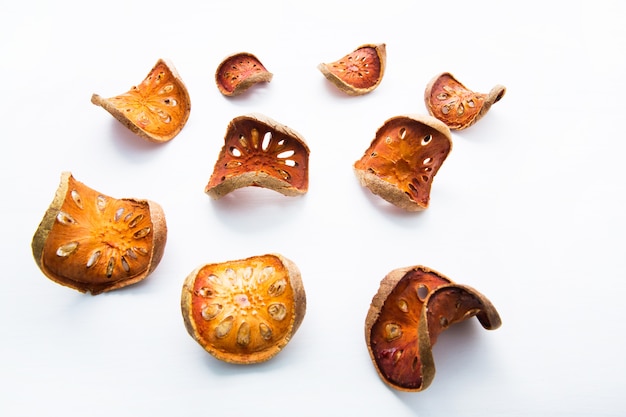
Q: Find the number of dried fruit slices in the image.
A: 9